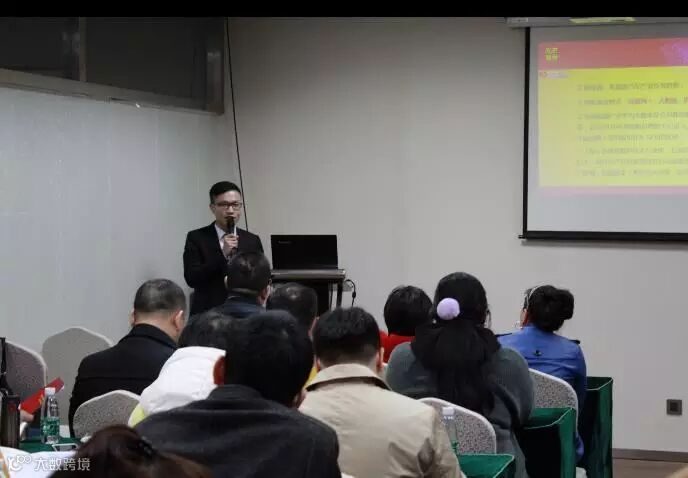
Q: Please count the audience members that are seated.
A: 10